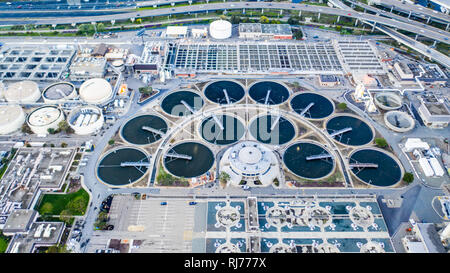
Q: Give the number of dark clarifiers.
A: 12